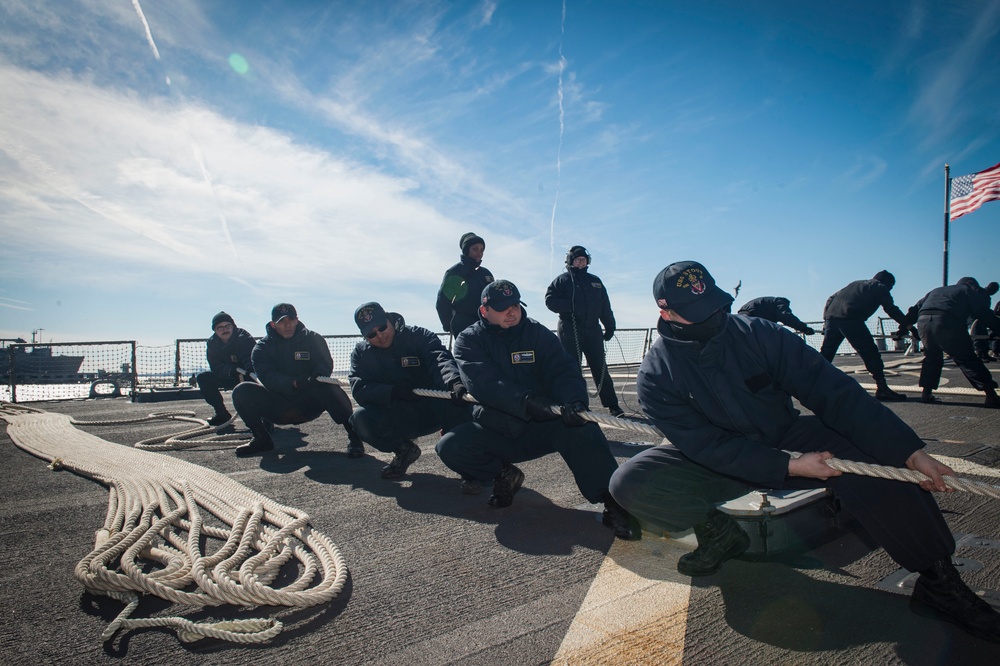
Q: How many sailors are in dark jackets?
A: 11